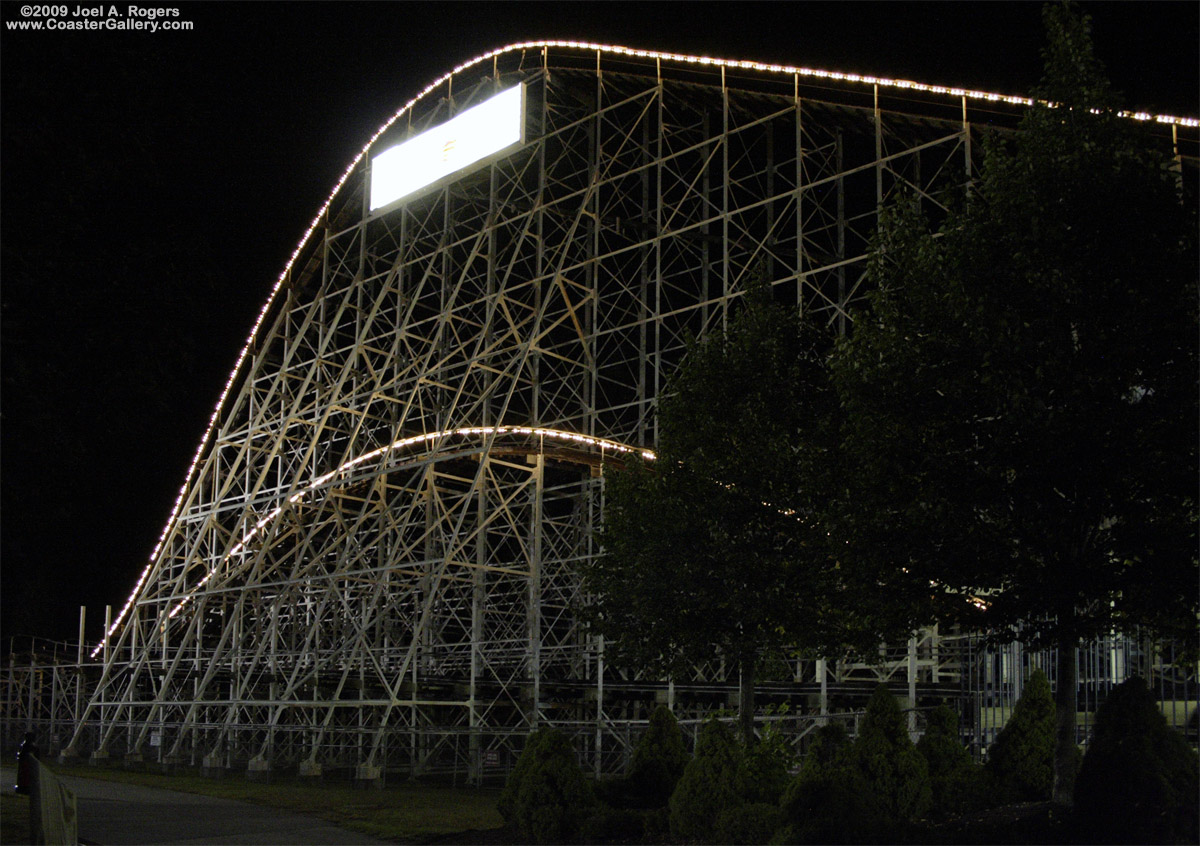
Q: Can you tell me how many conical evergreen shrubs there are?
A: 8